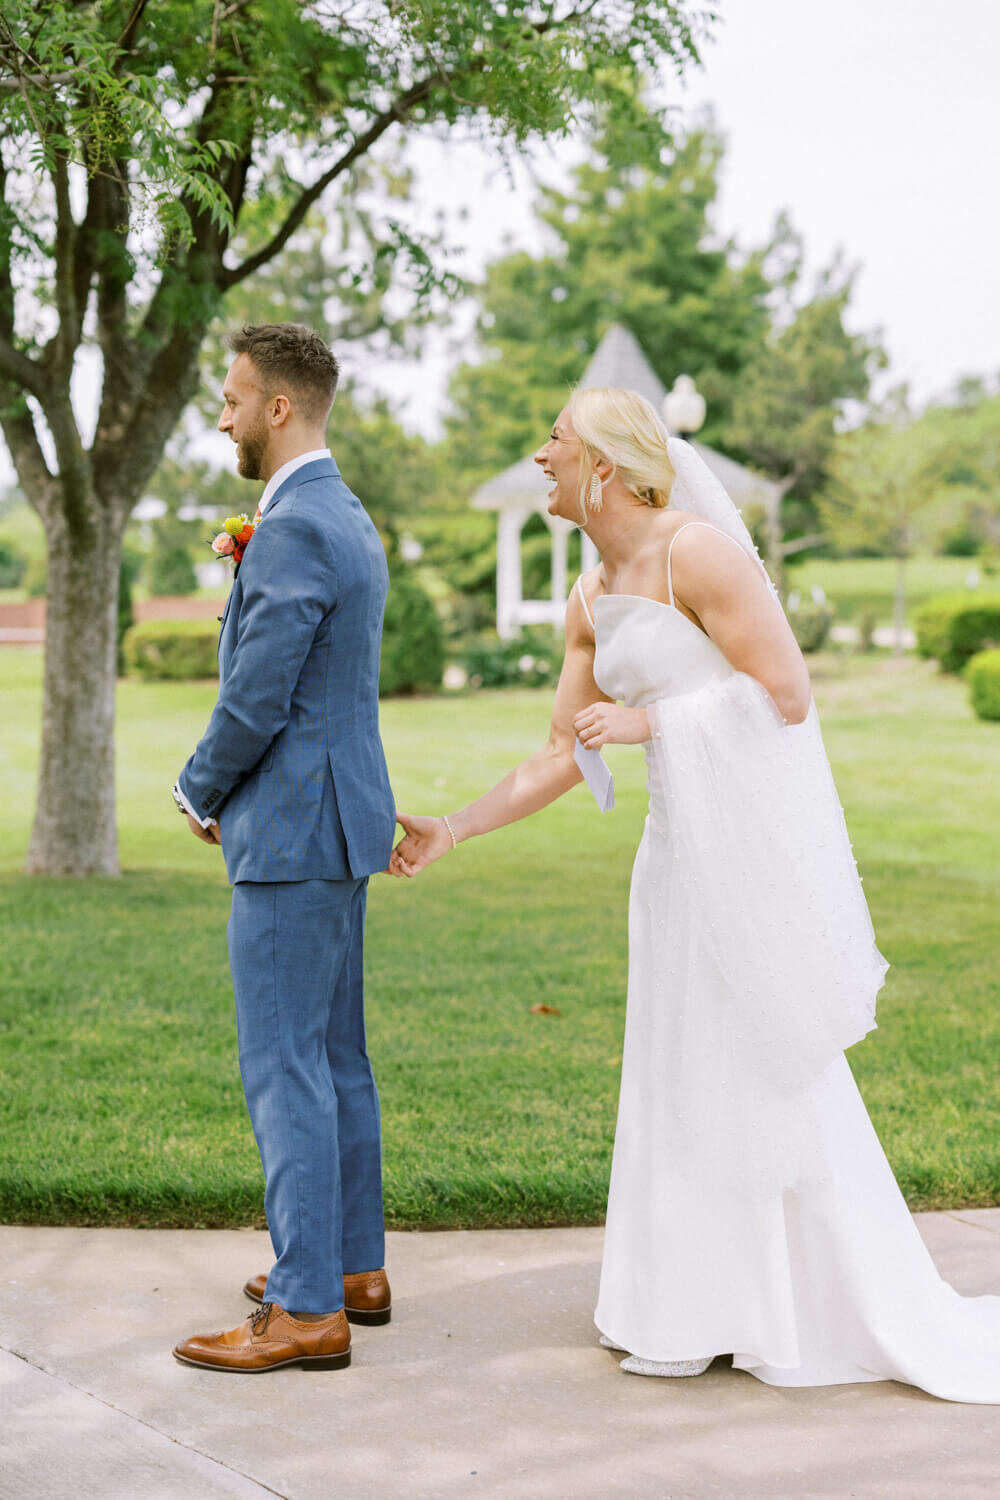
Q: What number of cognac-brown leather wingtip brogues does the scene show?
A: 2